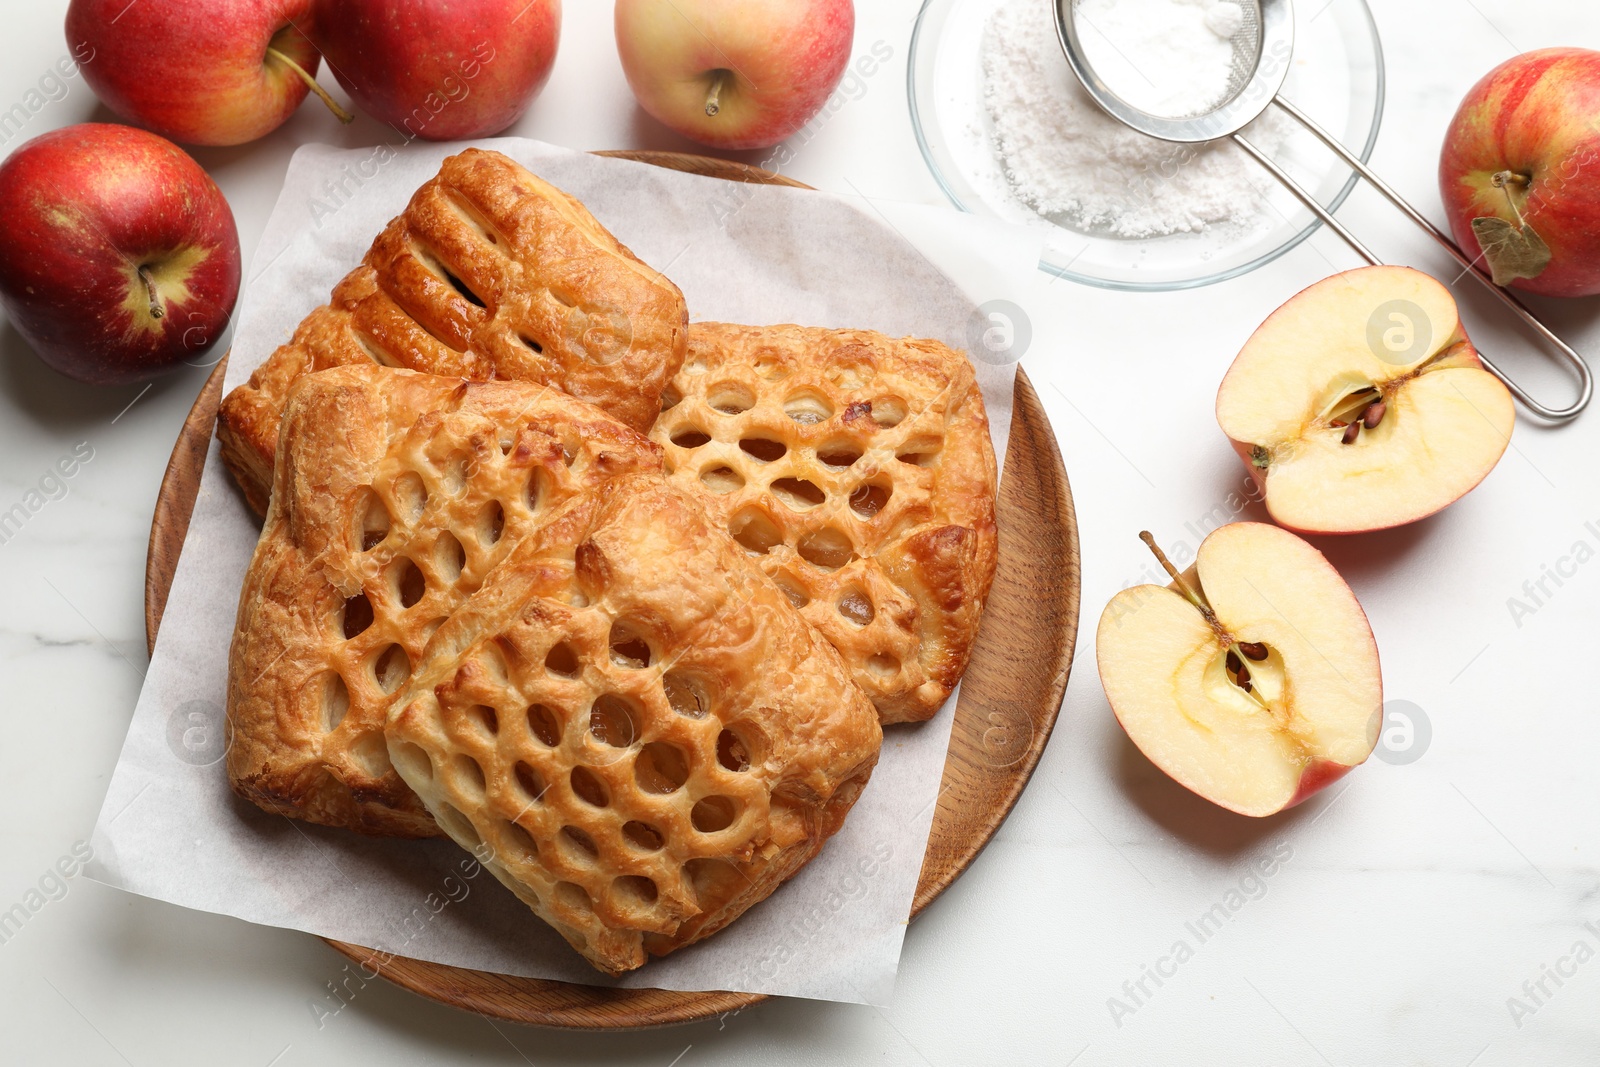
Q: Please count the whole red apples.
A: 5